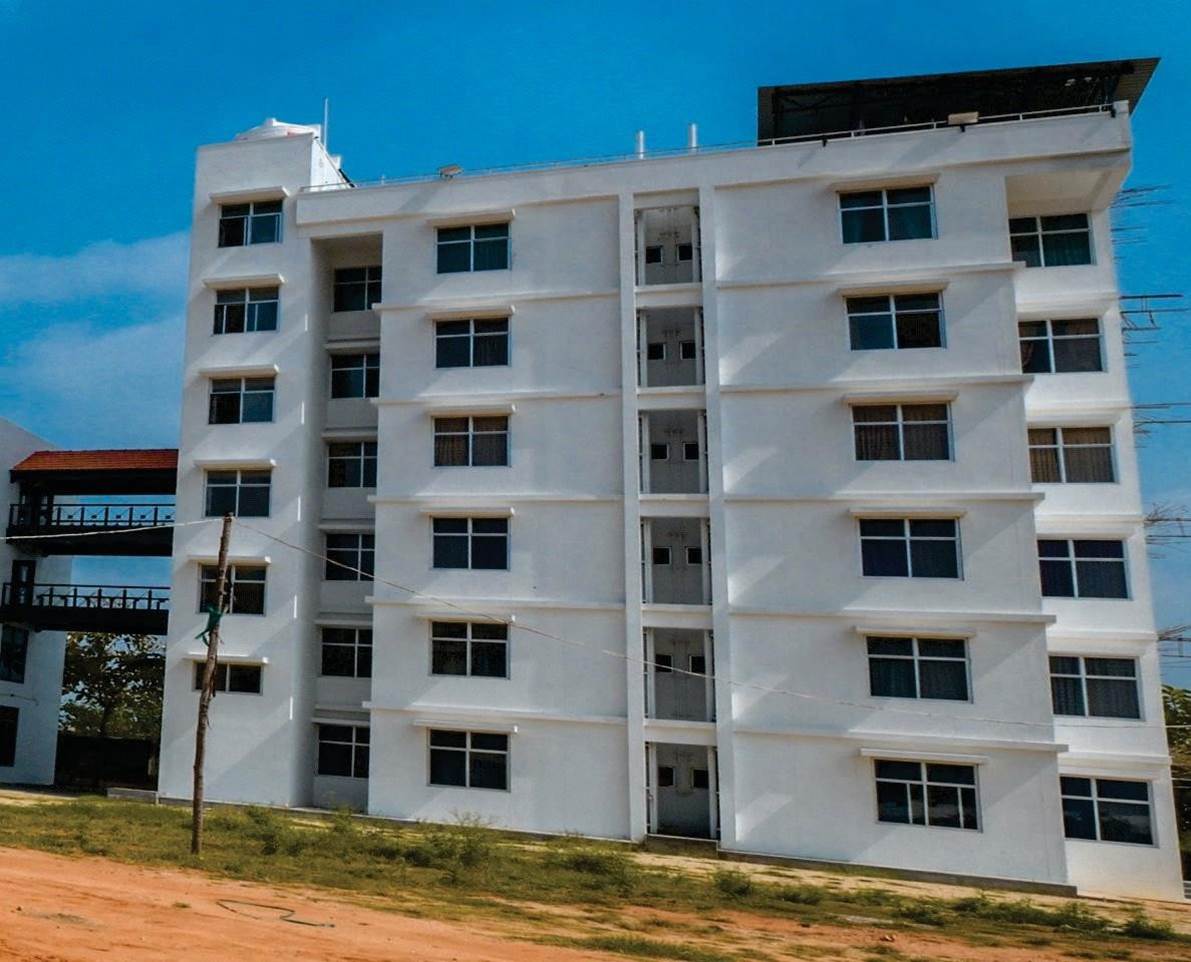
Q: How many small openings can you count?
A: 12